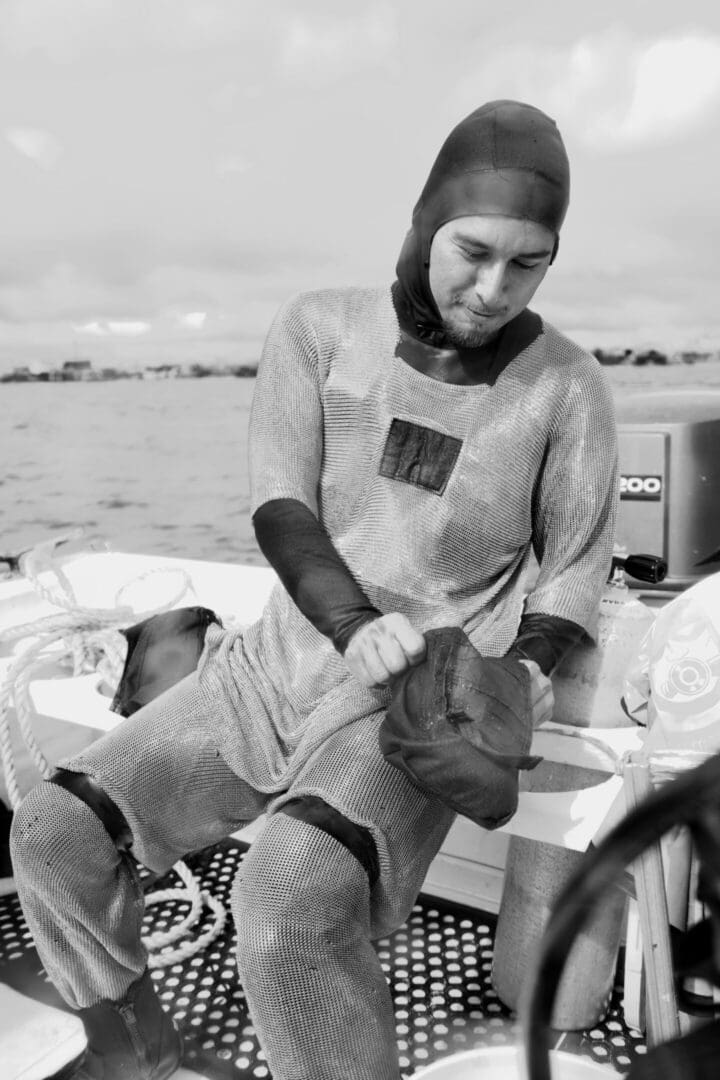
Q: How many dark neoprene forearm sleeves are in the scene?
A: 2